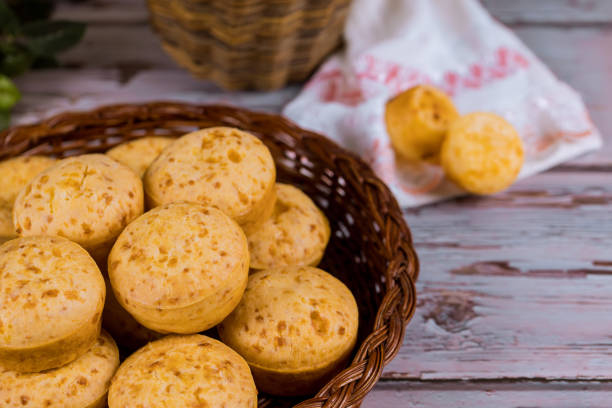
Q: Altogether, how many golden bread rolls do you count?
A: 12